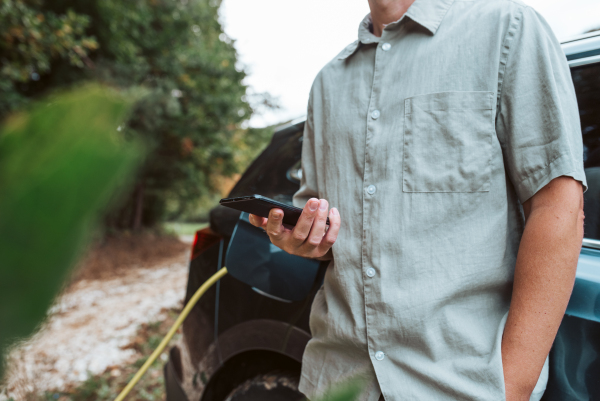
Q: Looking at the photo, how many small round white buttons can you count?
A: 5